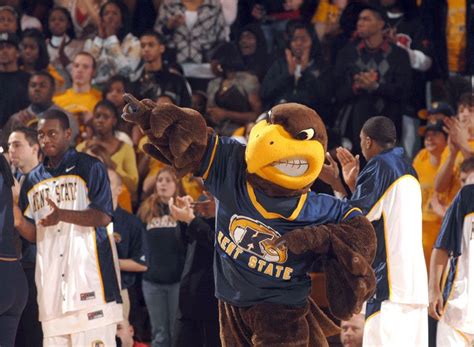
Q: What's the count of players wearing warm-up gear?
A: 3